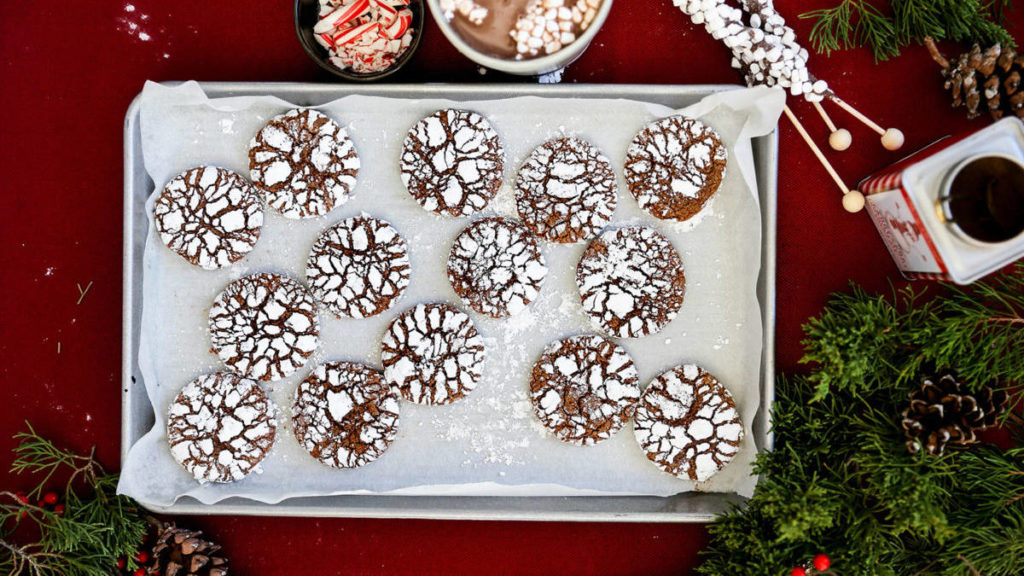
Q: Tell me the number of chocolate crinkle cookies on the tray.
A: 14